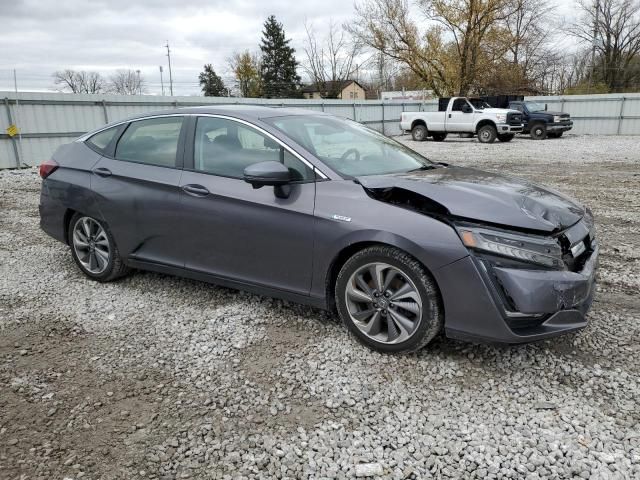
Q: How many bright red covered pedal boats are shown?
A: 0